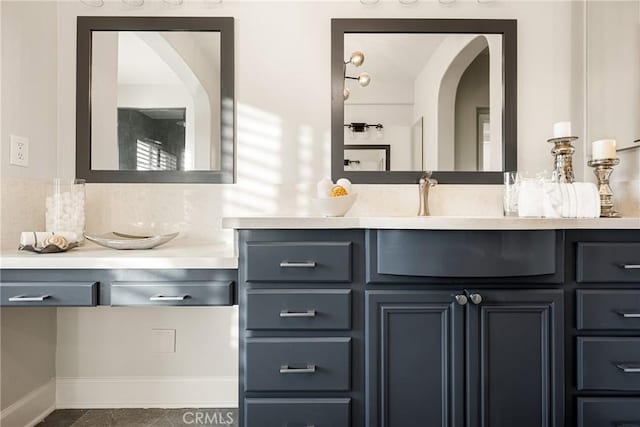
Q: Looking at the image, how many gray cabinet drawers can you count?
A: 10